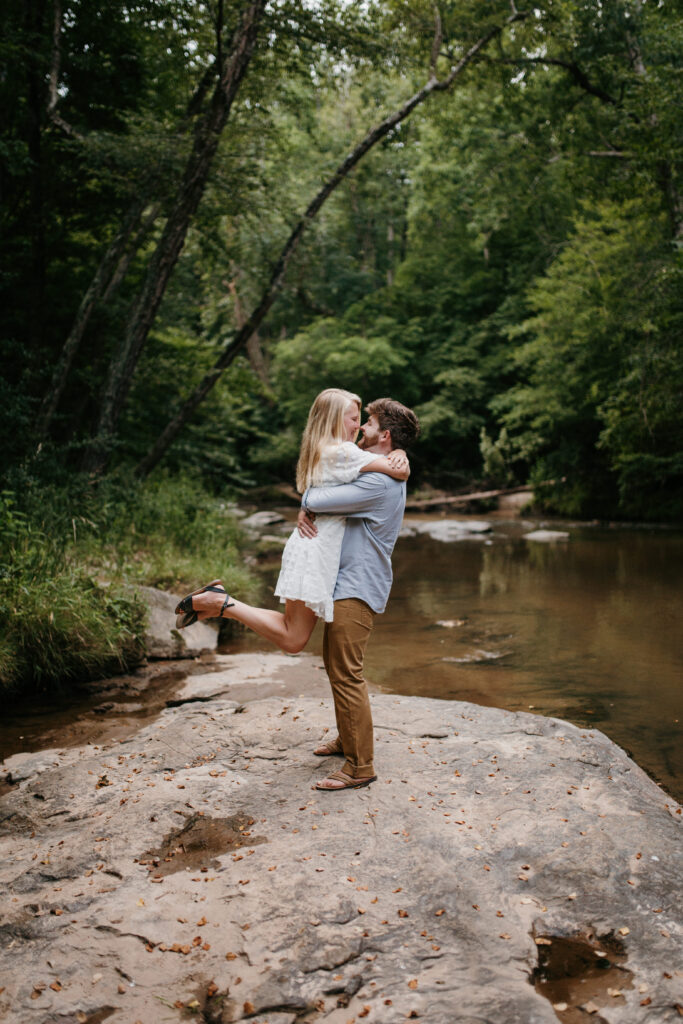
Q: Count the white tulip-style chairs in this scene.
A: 0